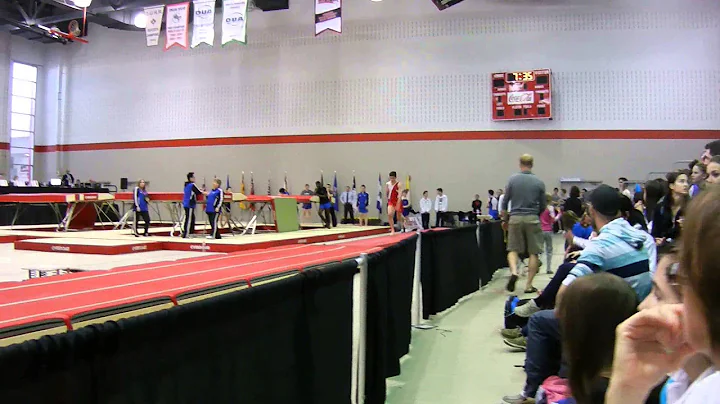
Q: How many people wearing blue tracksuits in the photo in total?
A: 3